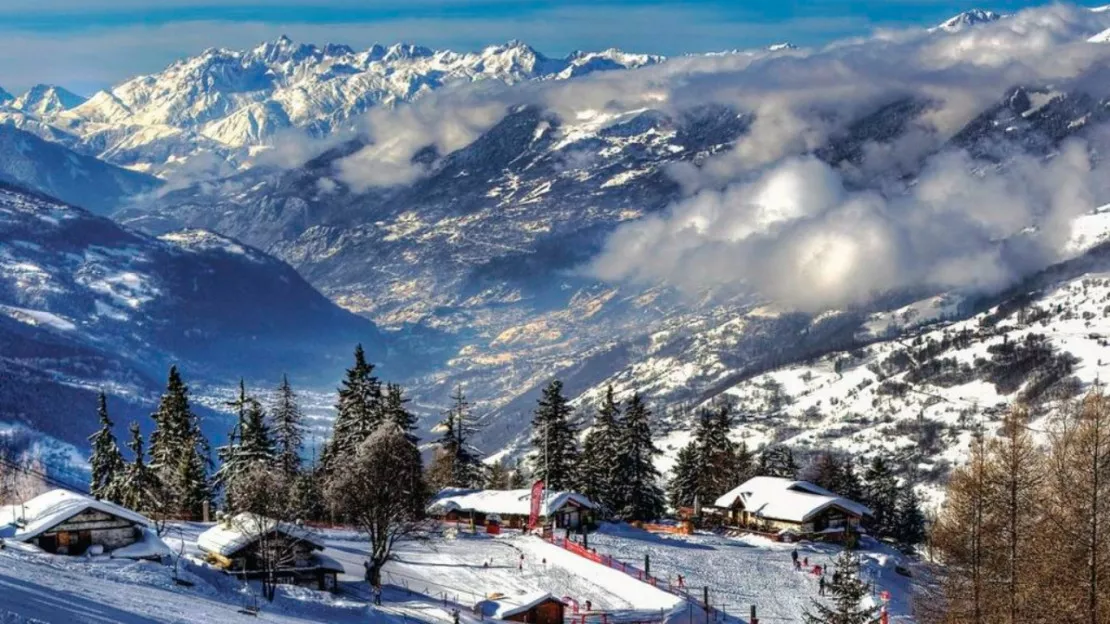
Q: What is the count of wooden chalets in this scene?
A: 5